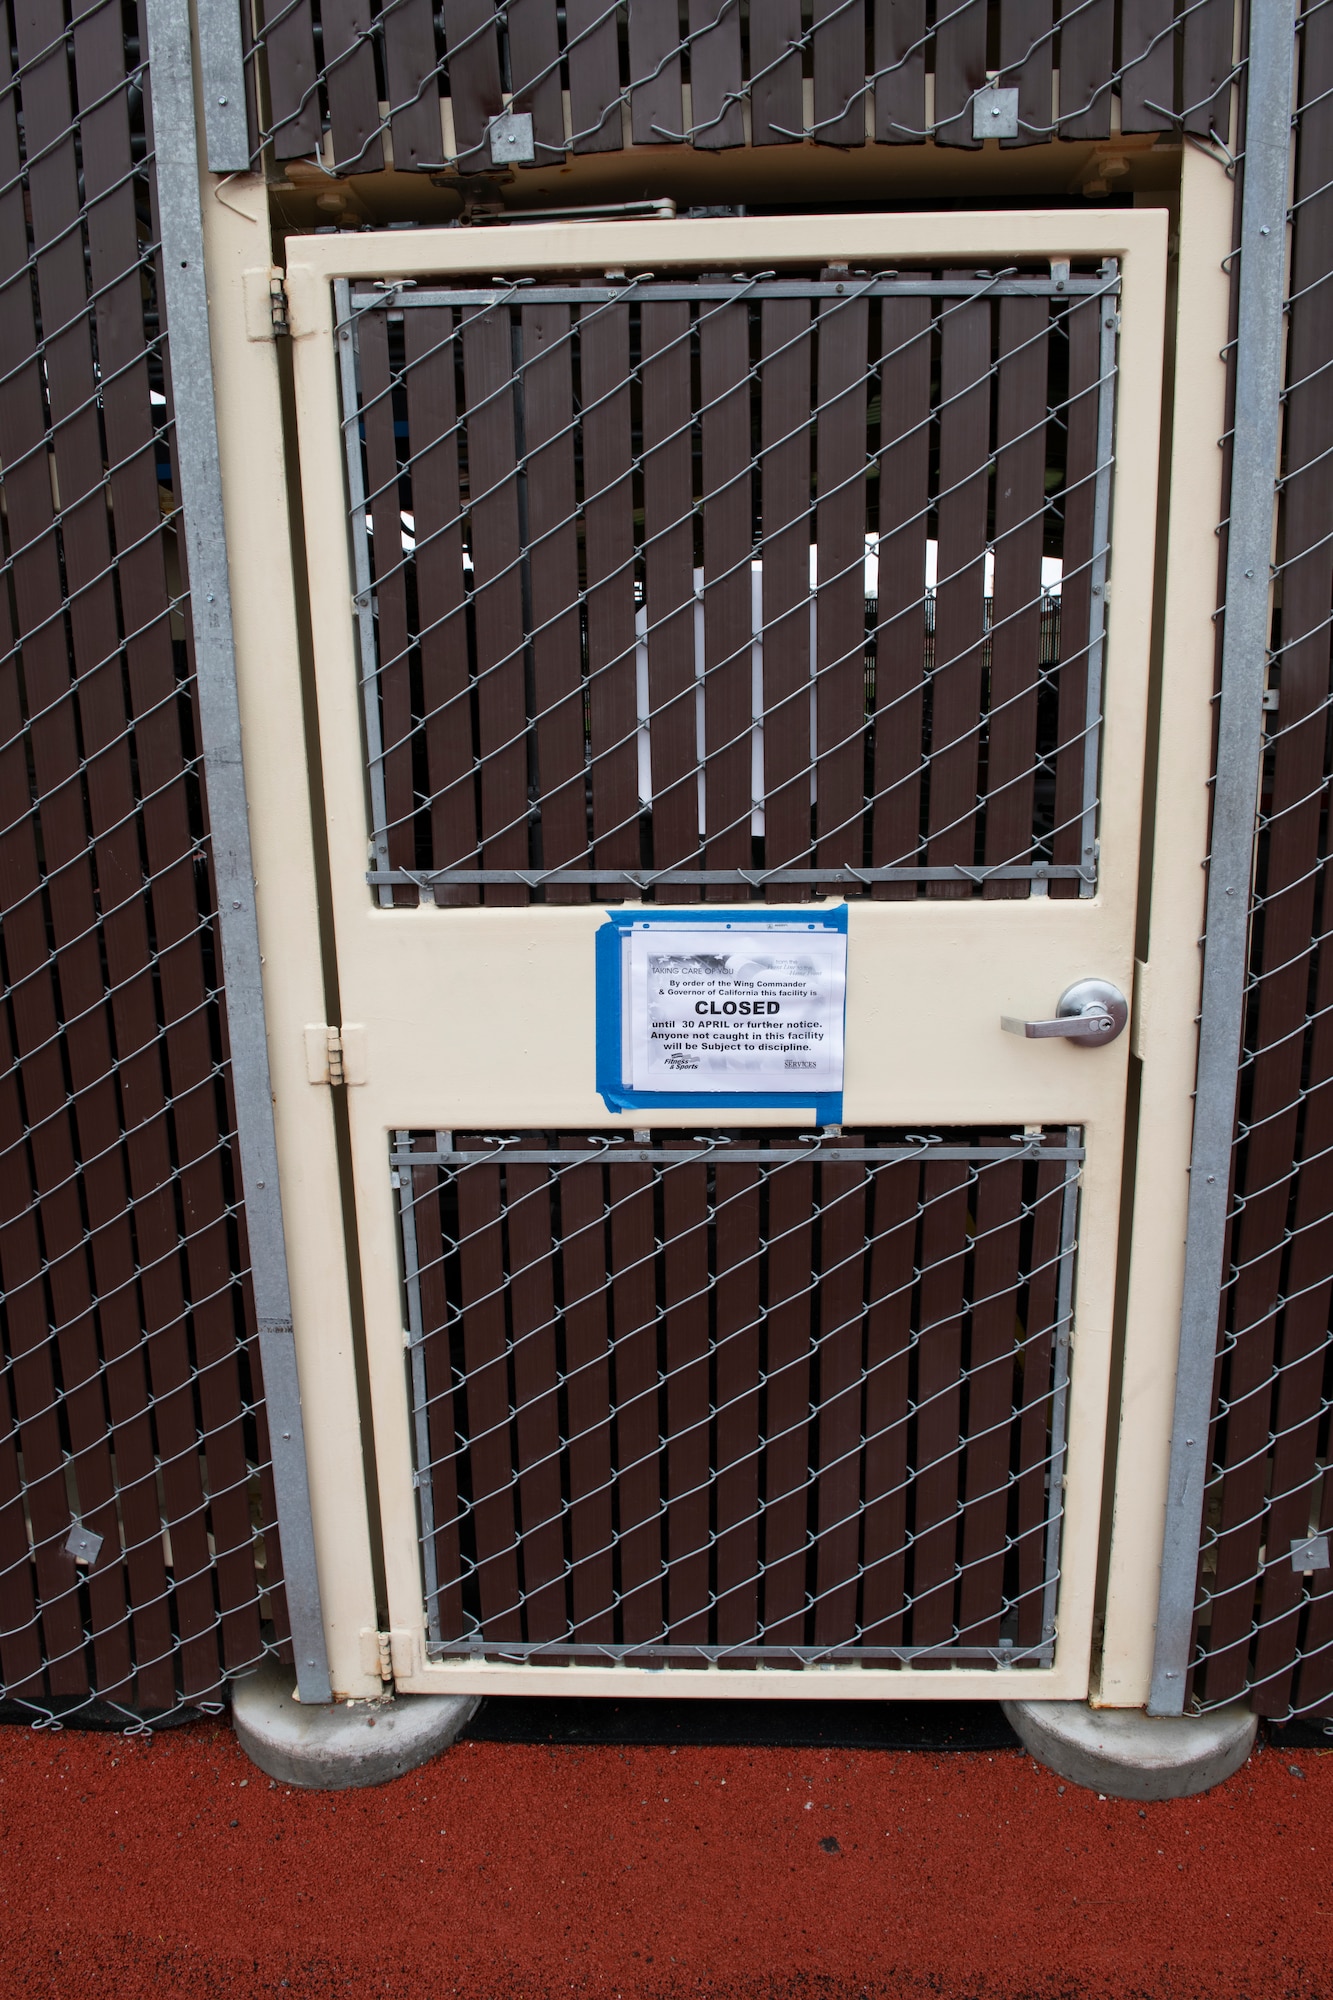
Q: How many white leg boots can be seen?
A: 0